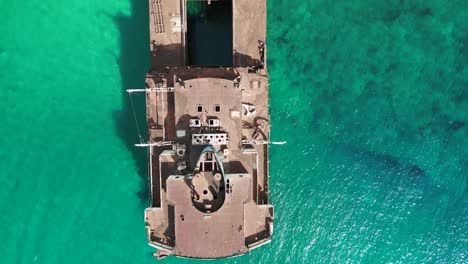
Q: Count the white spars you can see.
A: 3